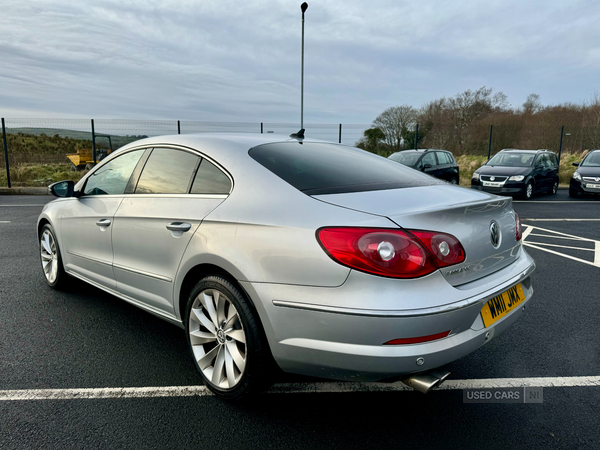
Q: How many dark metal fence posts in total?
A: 8